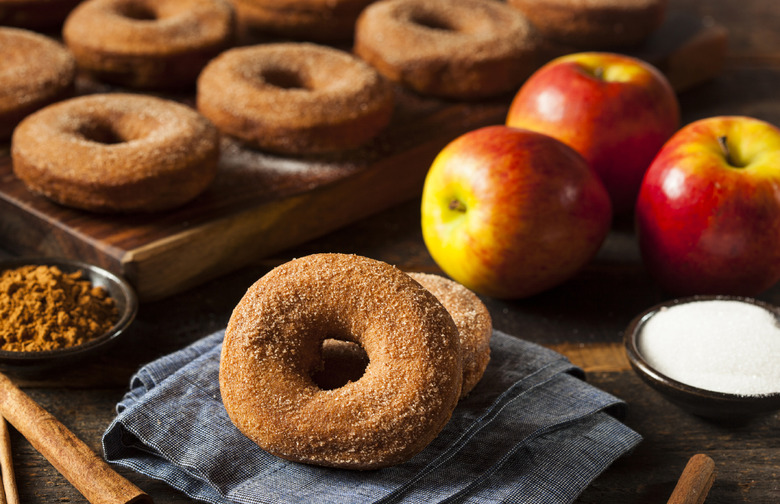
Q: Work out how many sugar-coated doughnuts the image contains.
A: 10